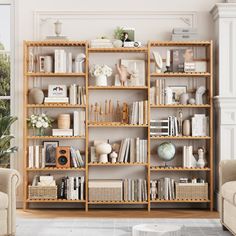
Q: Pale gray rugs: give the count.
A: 1